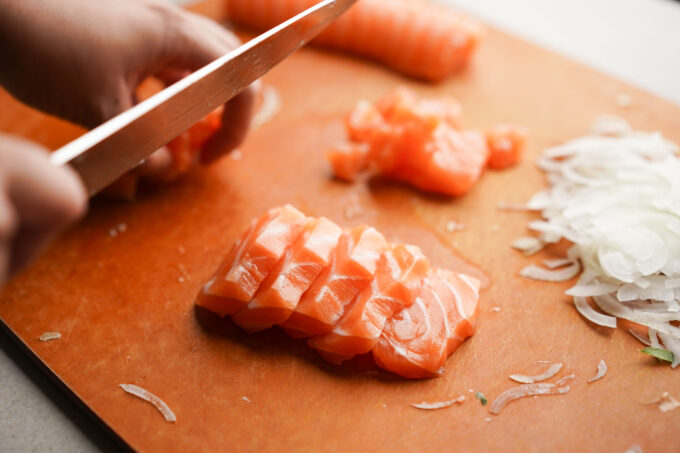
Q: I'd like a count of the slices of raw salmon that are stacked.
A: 5